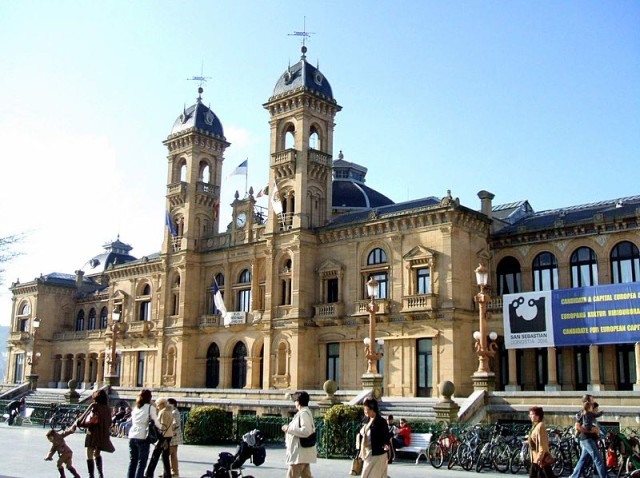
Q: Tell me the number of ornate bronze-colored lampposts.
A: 4